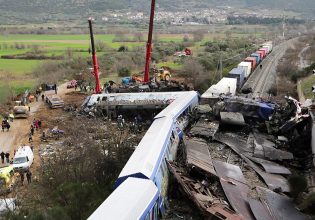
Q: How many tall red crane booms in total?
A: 2